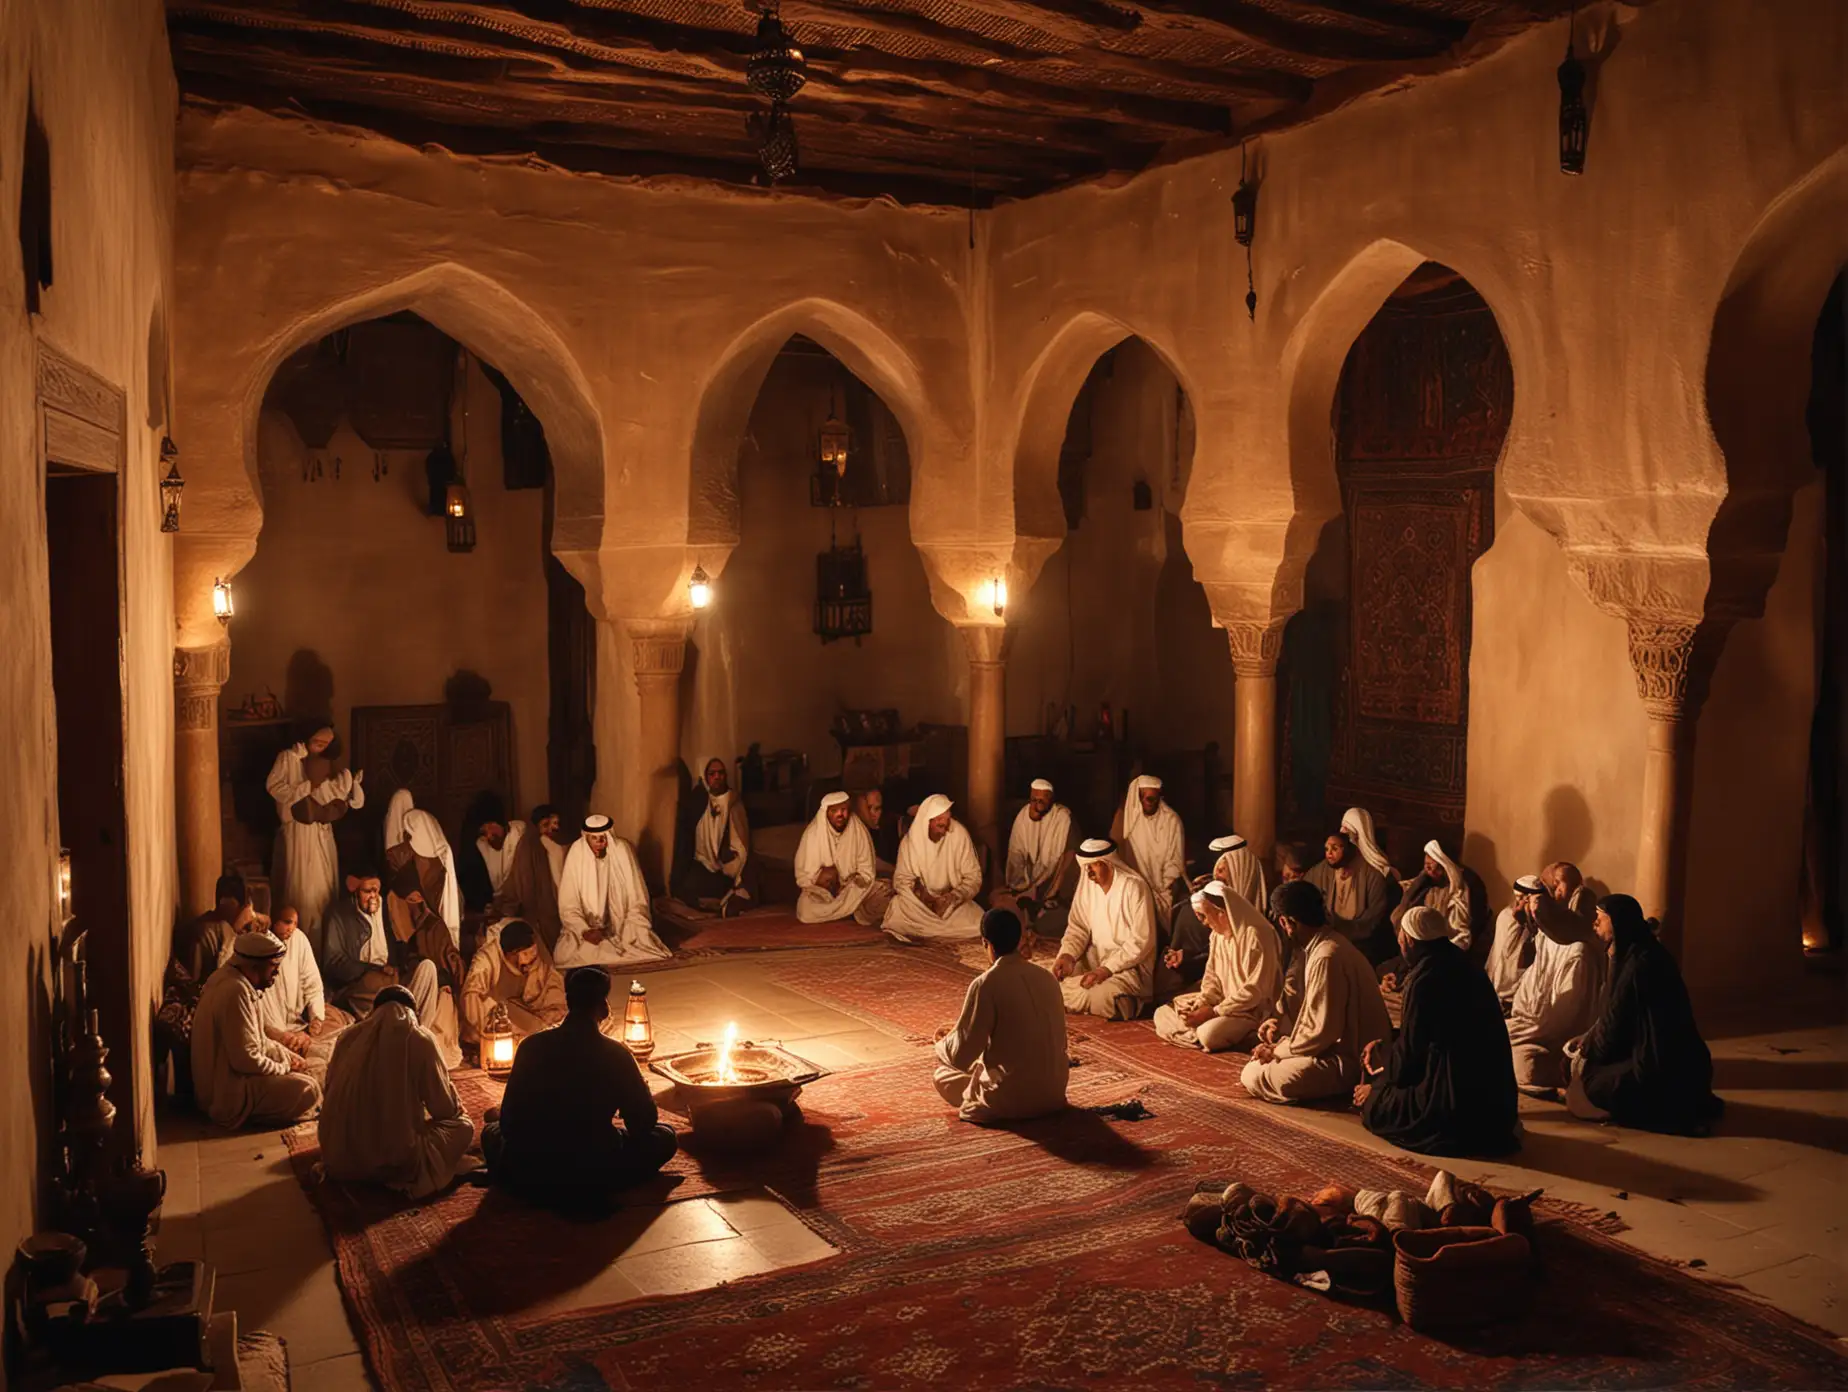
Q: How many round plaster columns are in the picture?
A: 5